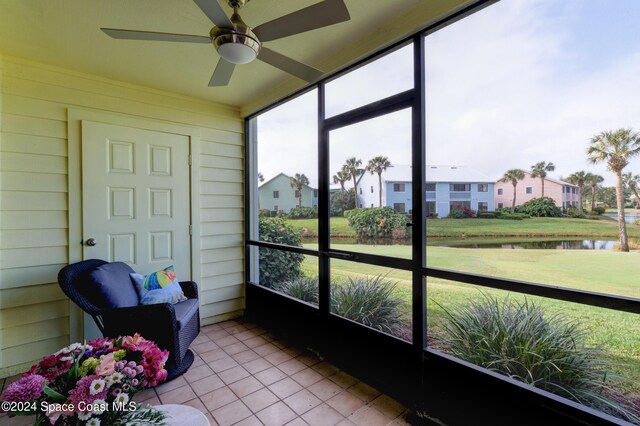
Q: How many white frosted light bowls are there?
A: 1